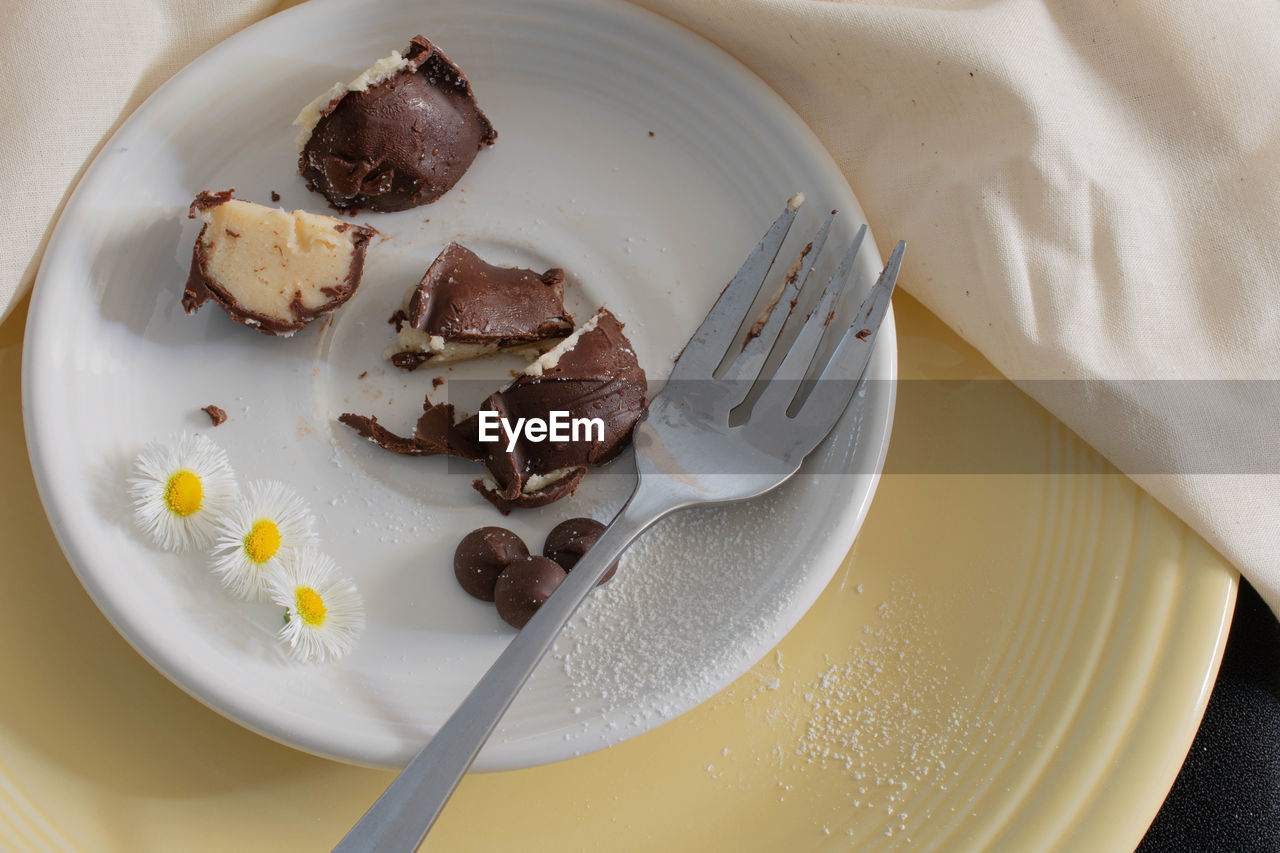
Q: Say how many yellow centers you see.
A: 3